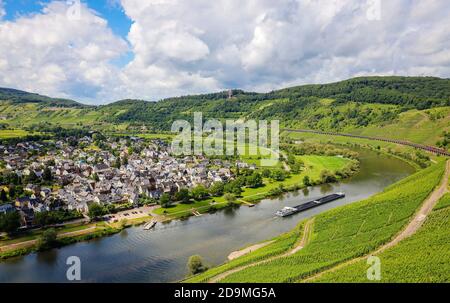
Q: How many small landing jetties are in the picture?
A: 3